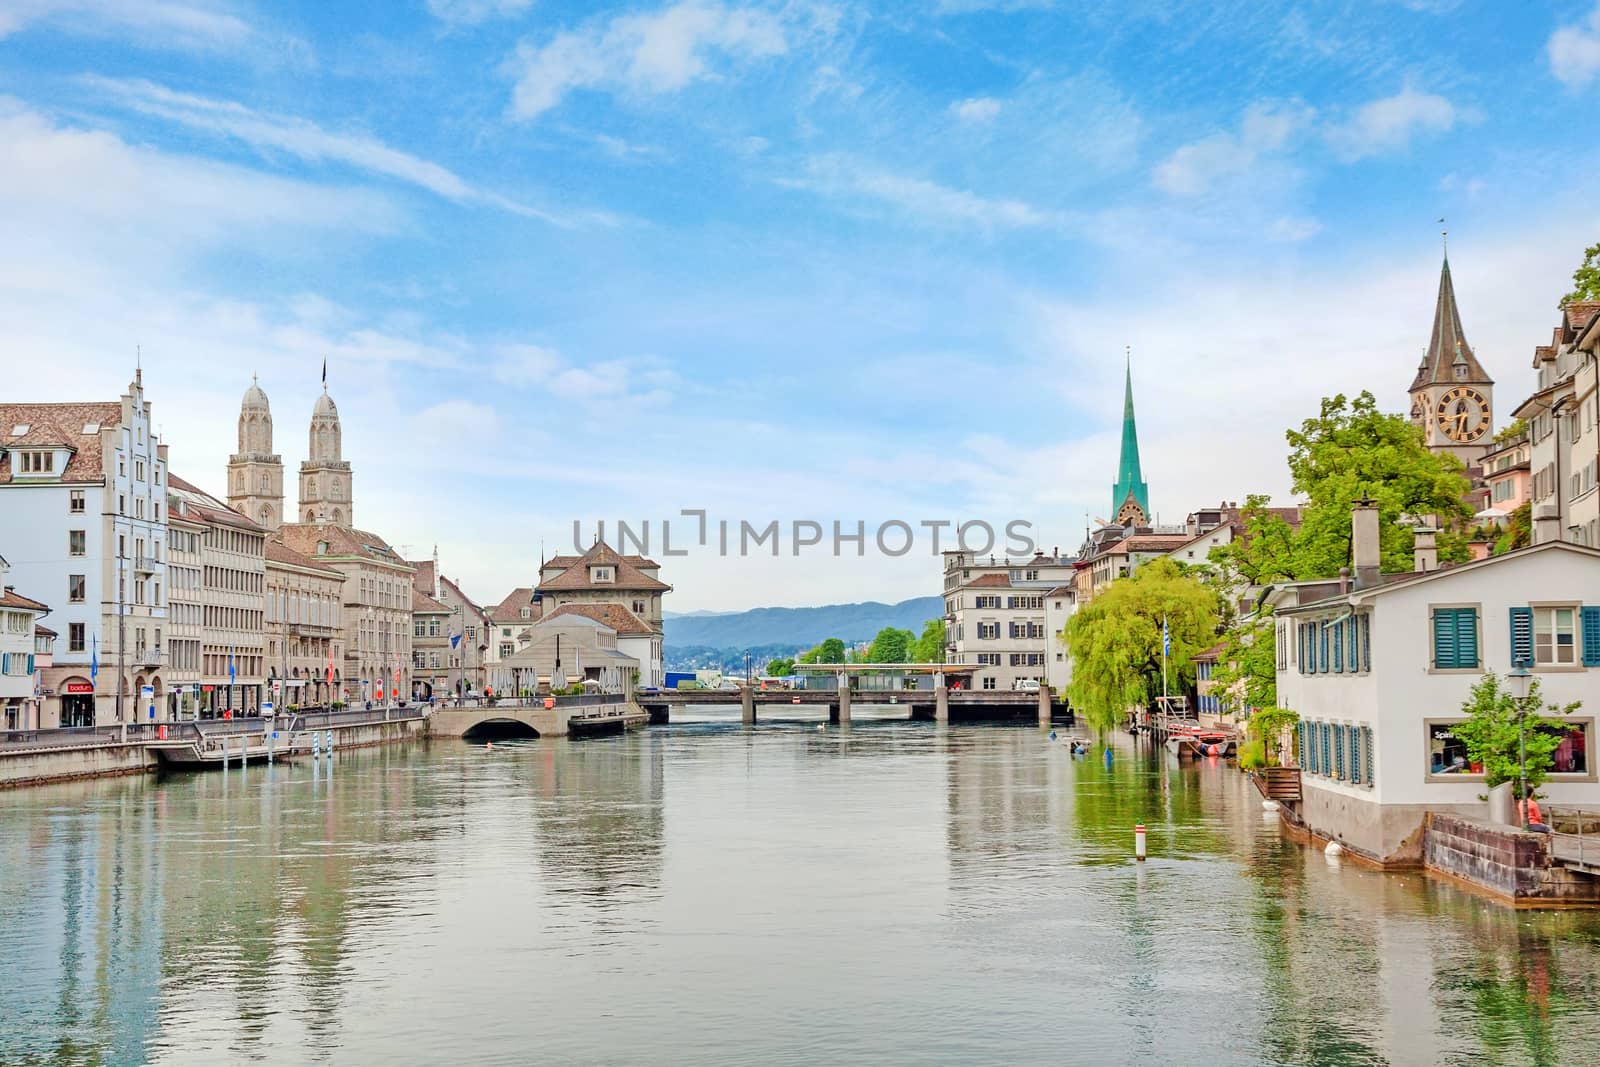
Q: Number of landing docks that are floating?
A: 1